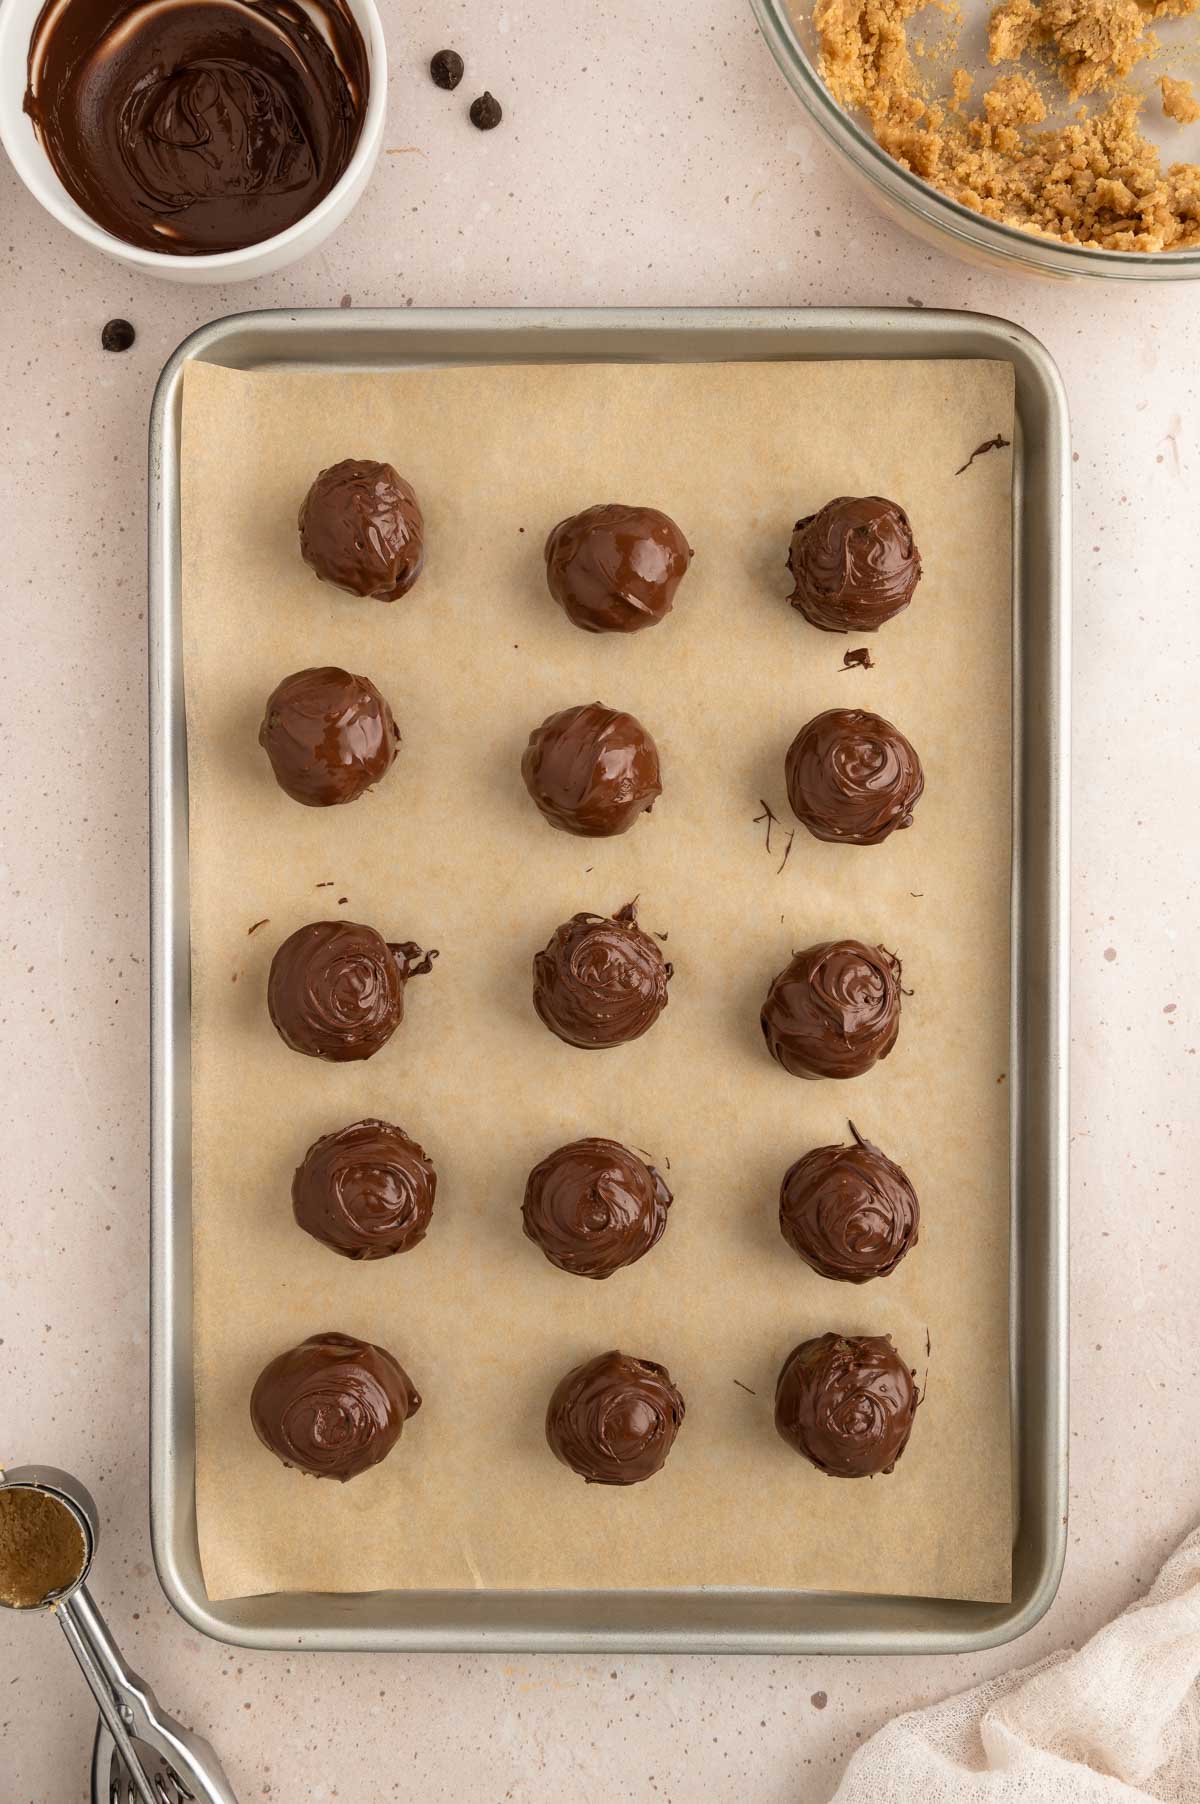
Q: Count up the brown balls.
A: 15